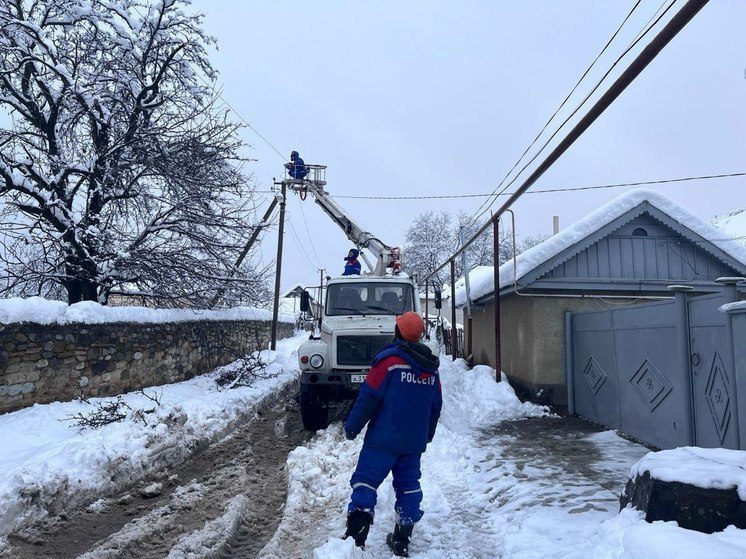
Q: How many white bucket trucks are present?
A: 1